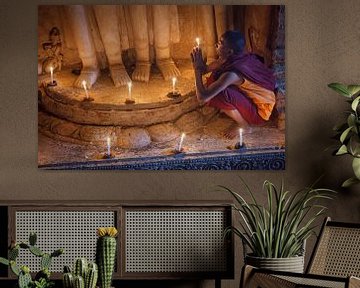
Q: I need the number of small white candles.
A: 8